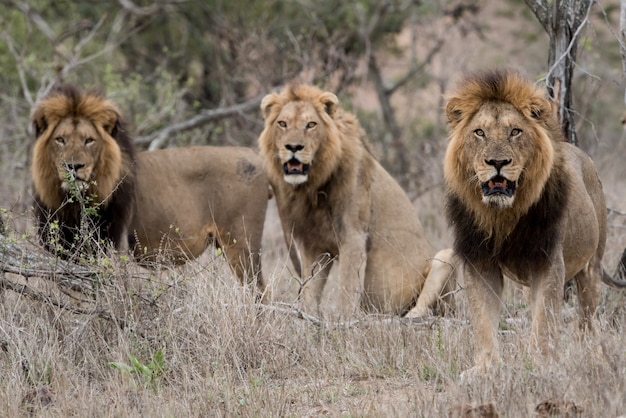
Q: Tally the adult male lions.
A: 3